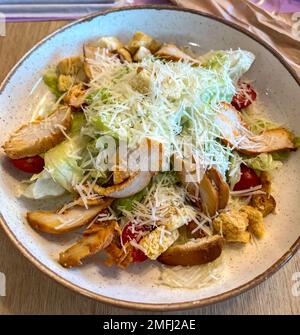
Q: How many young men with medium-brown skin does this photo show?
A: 0